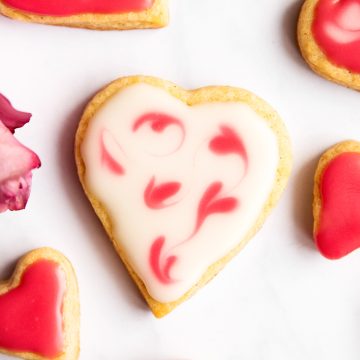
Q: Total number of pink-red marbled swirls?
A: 6